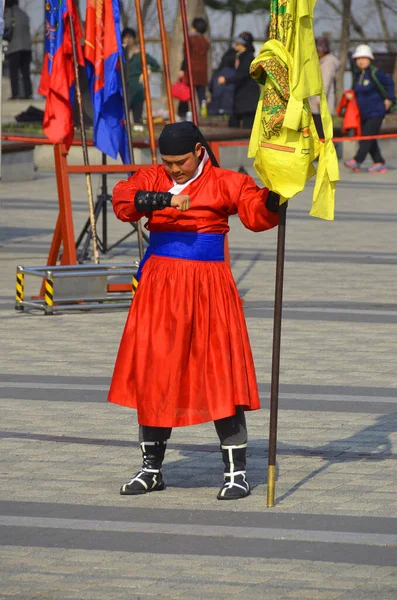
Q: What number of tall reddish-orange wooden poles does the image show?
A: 3